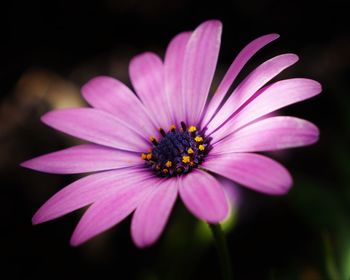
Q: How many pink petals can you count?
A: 15